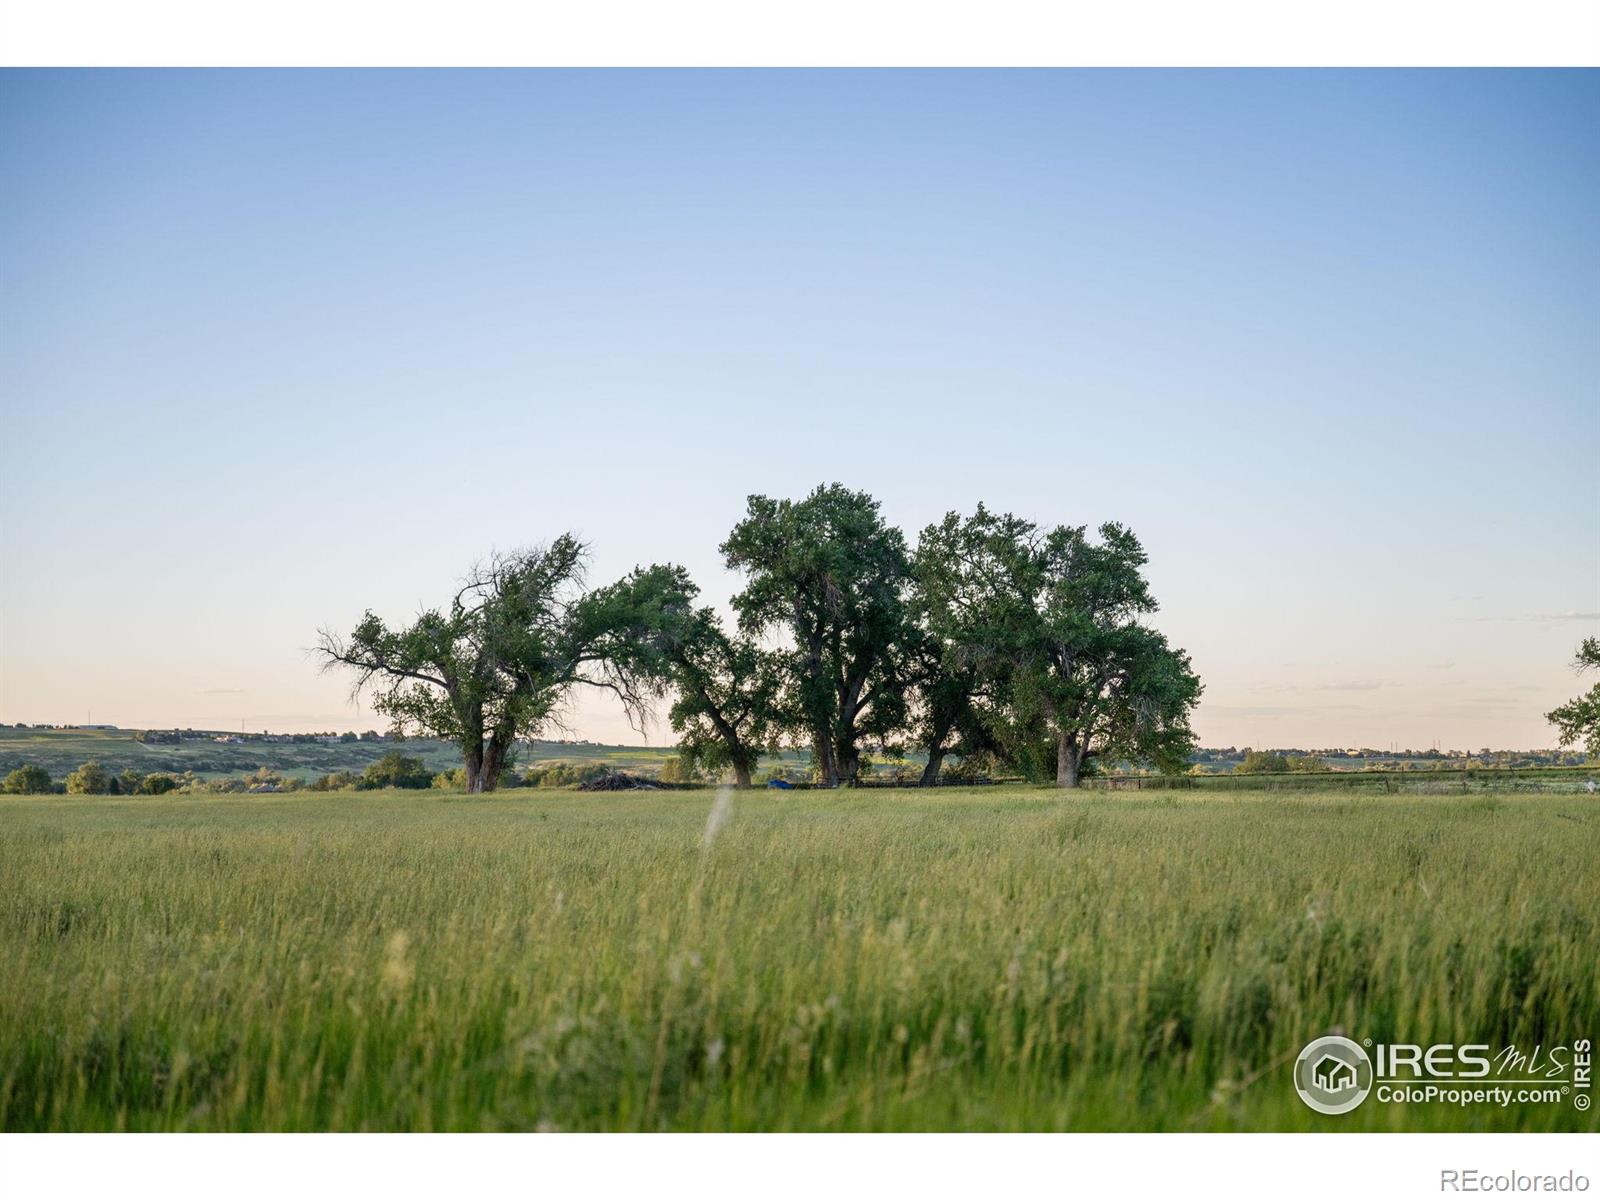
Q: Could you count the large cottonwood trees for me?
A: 5